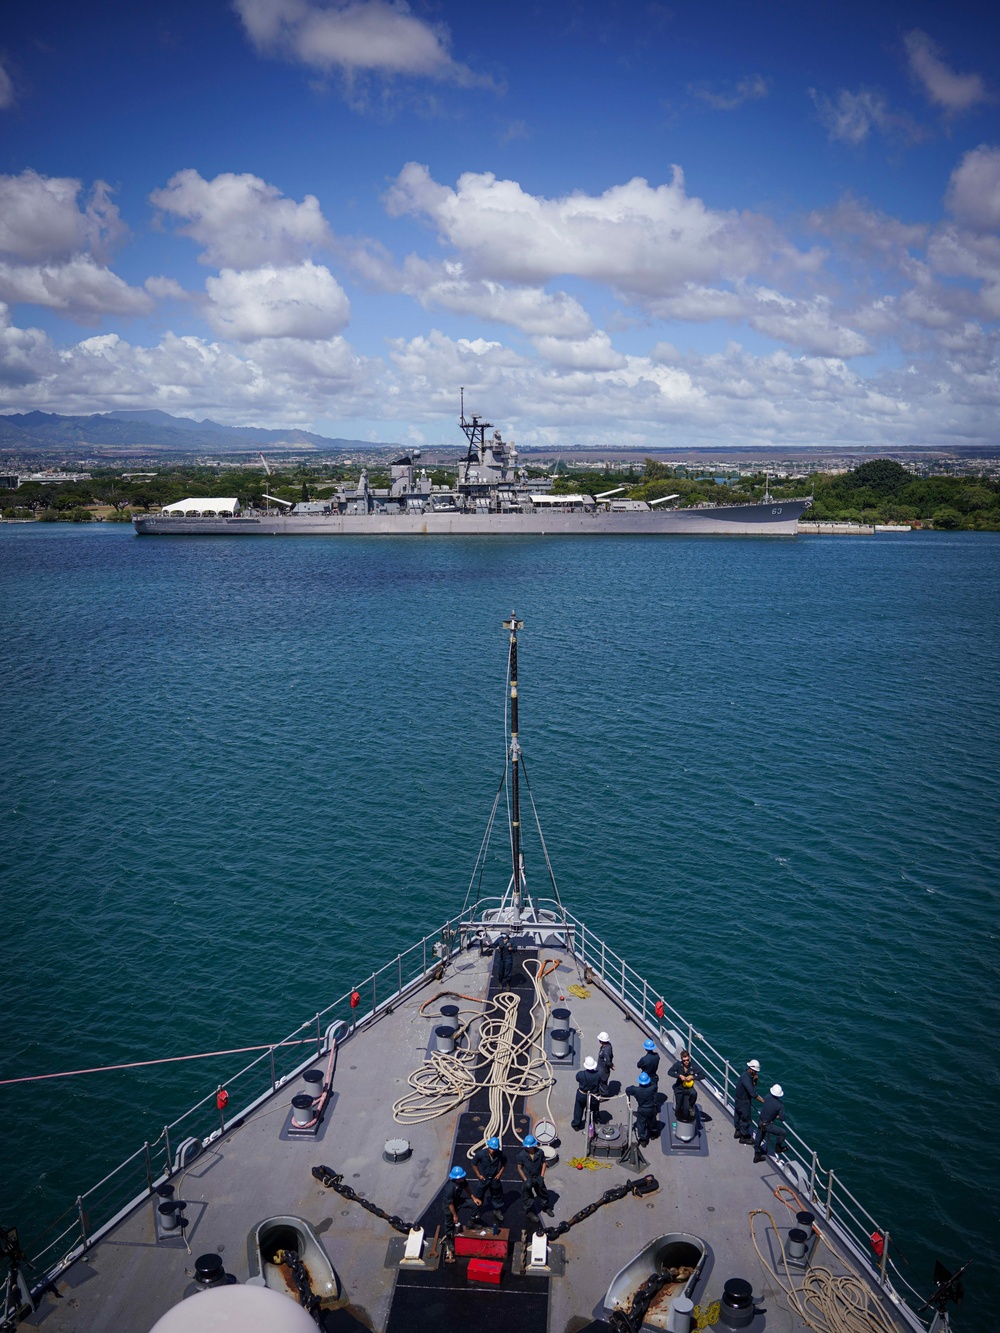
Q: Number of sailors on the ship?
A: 11